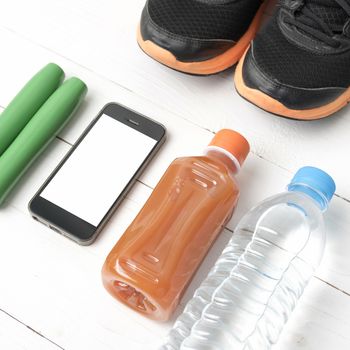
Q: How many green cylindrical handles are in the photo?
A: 2